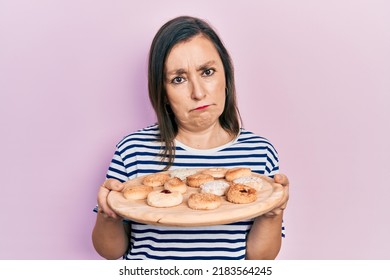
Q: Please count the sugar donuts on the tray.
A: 3